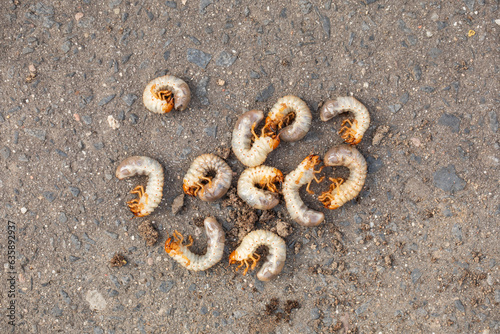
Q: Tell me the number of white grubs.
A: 11